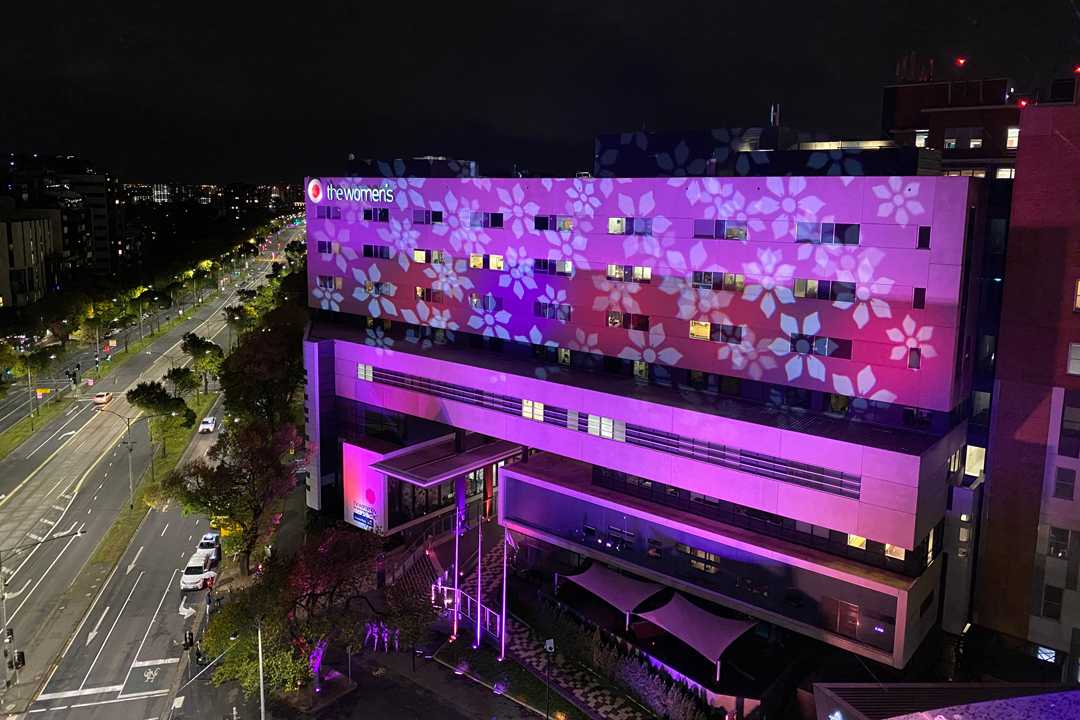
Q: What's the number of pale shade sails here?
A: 2